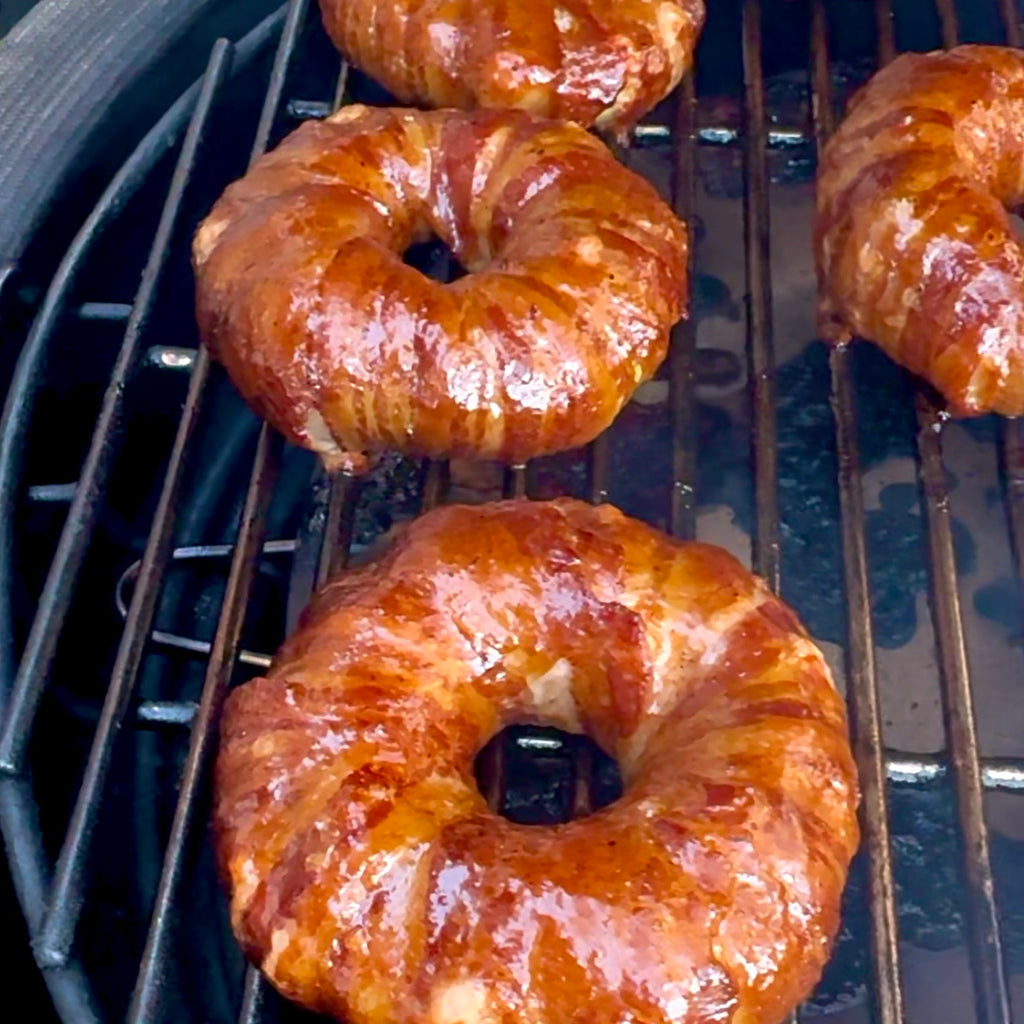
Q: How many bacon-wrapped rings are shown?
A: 4